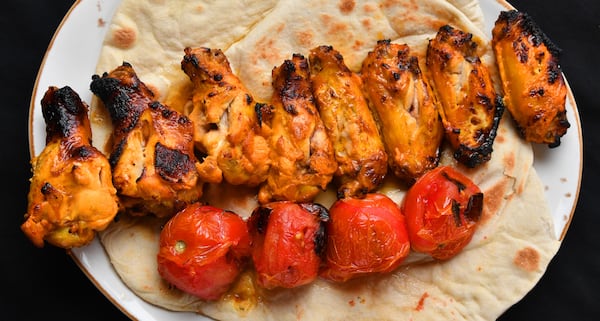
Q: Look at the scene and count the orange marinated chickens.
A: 8